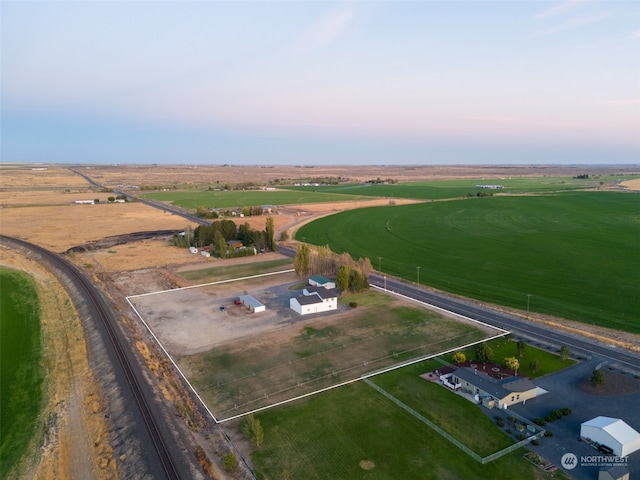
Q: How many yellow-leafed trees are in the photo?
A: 2